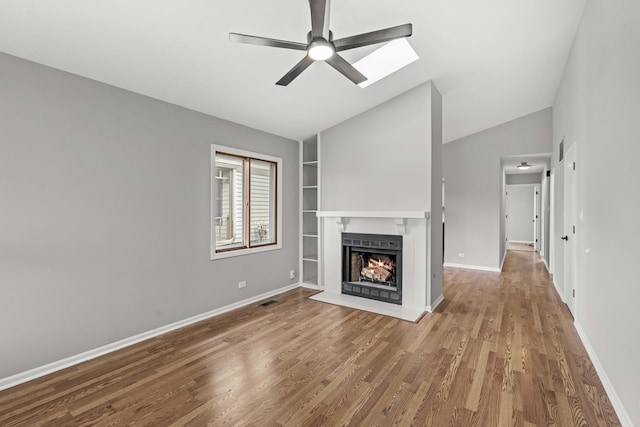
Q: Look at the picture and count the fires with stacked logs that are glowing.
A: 1